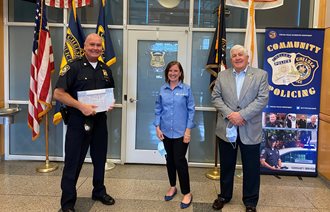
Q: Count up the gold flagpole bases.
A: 2